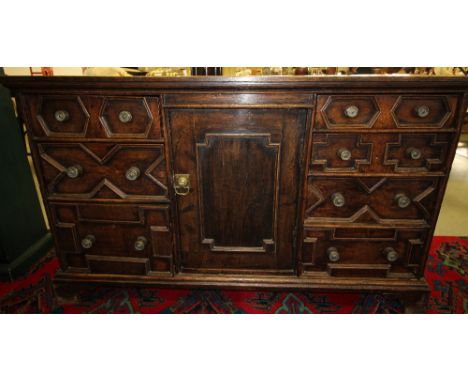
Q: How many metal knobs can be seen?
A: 14